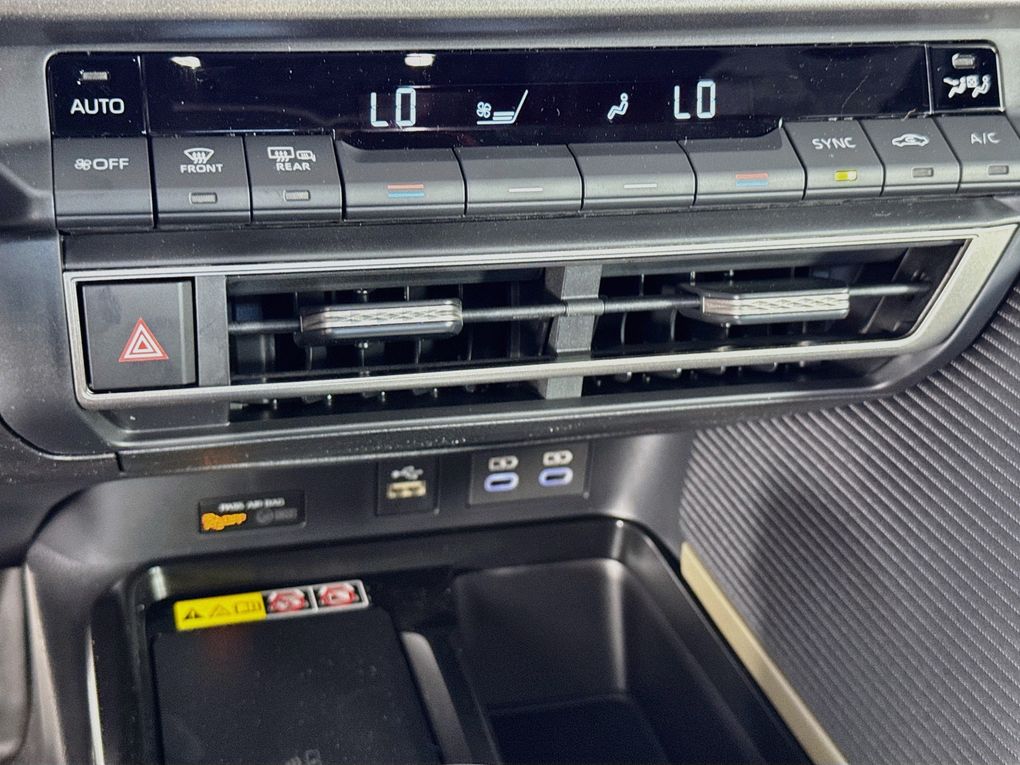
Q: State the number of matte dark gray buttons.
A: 11